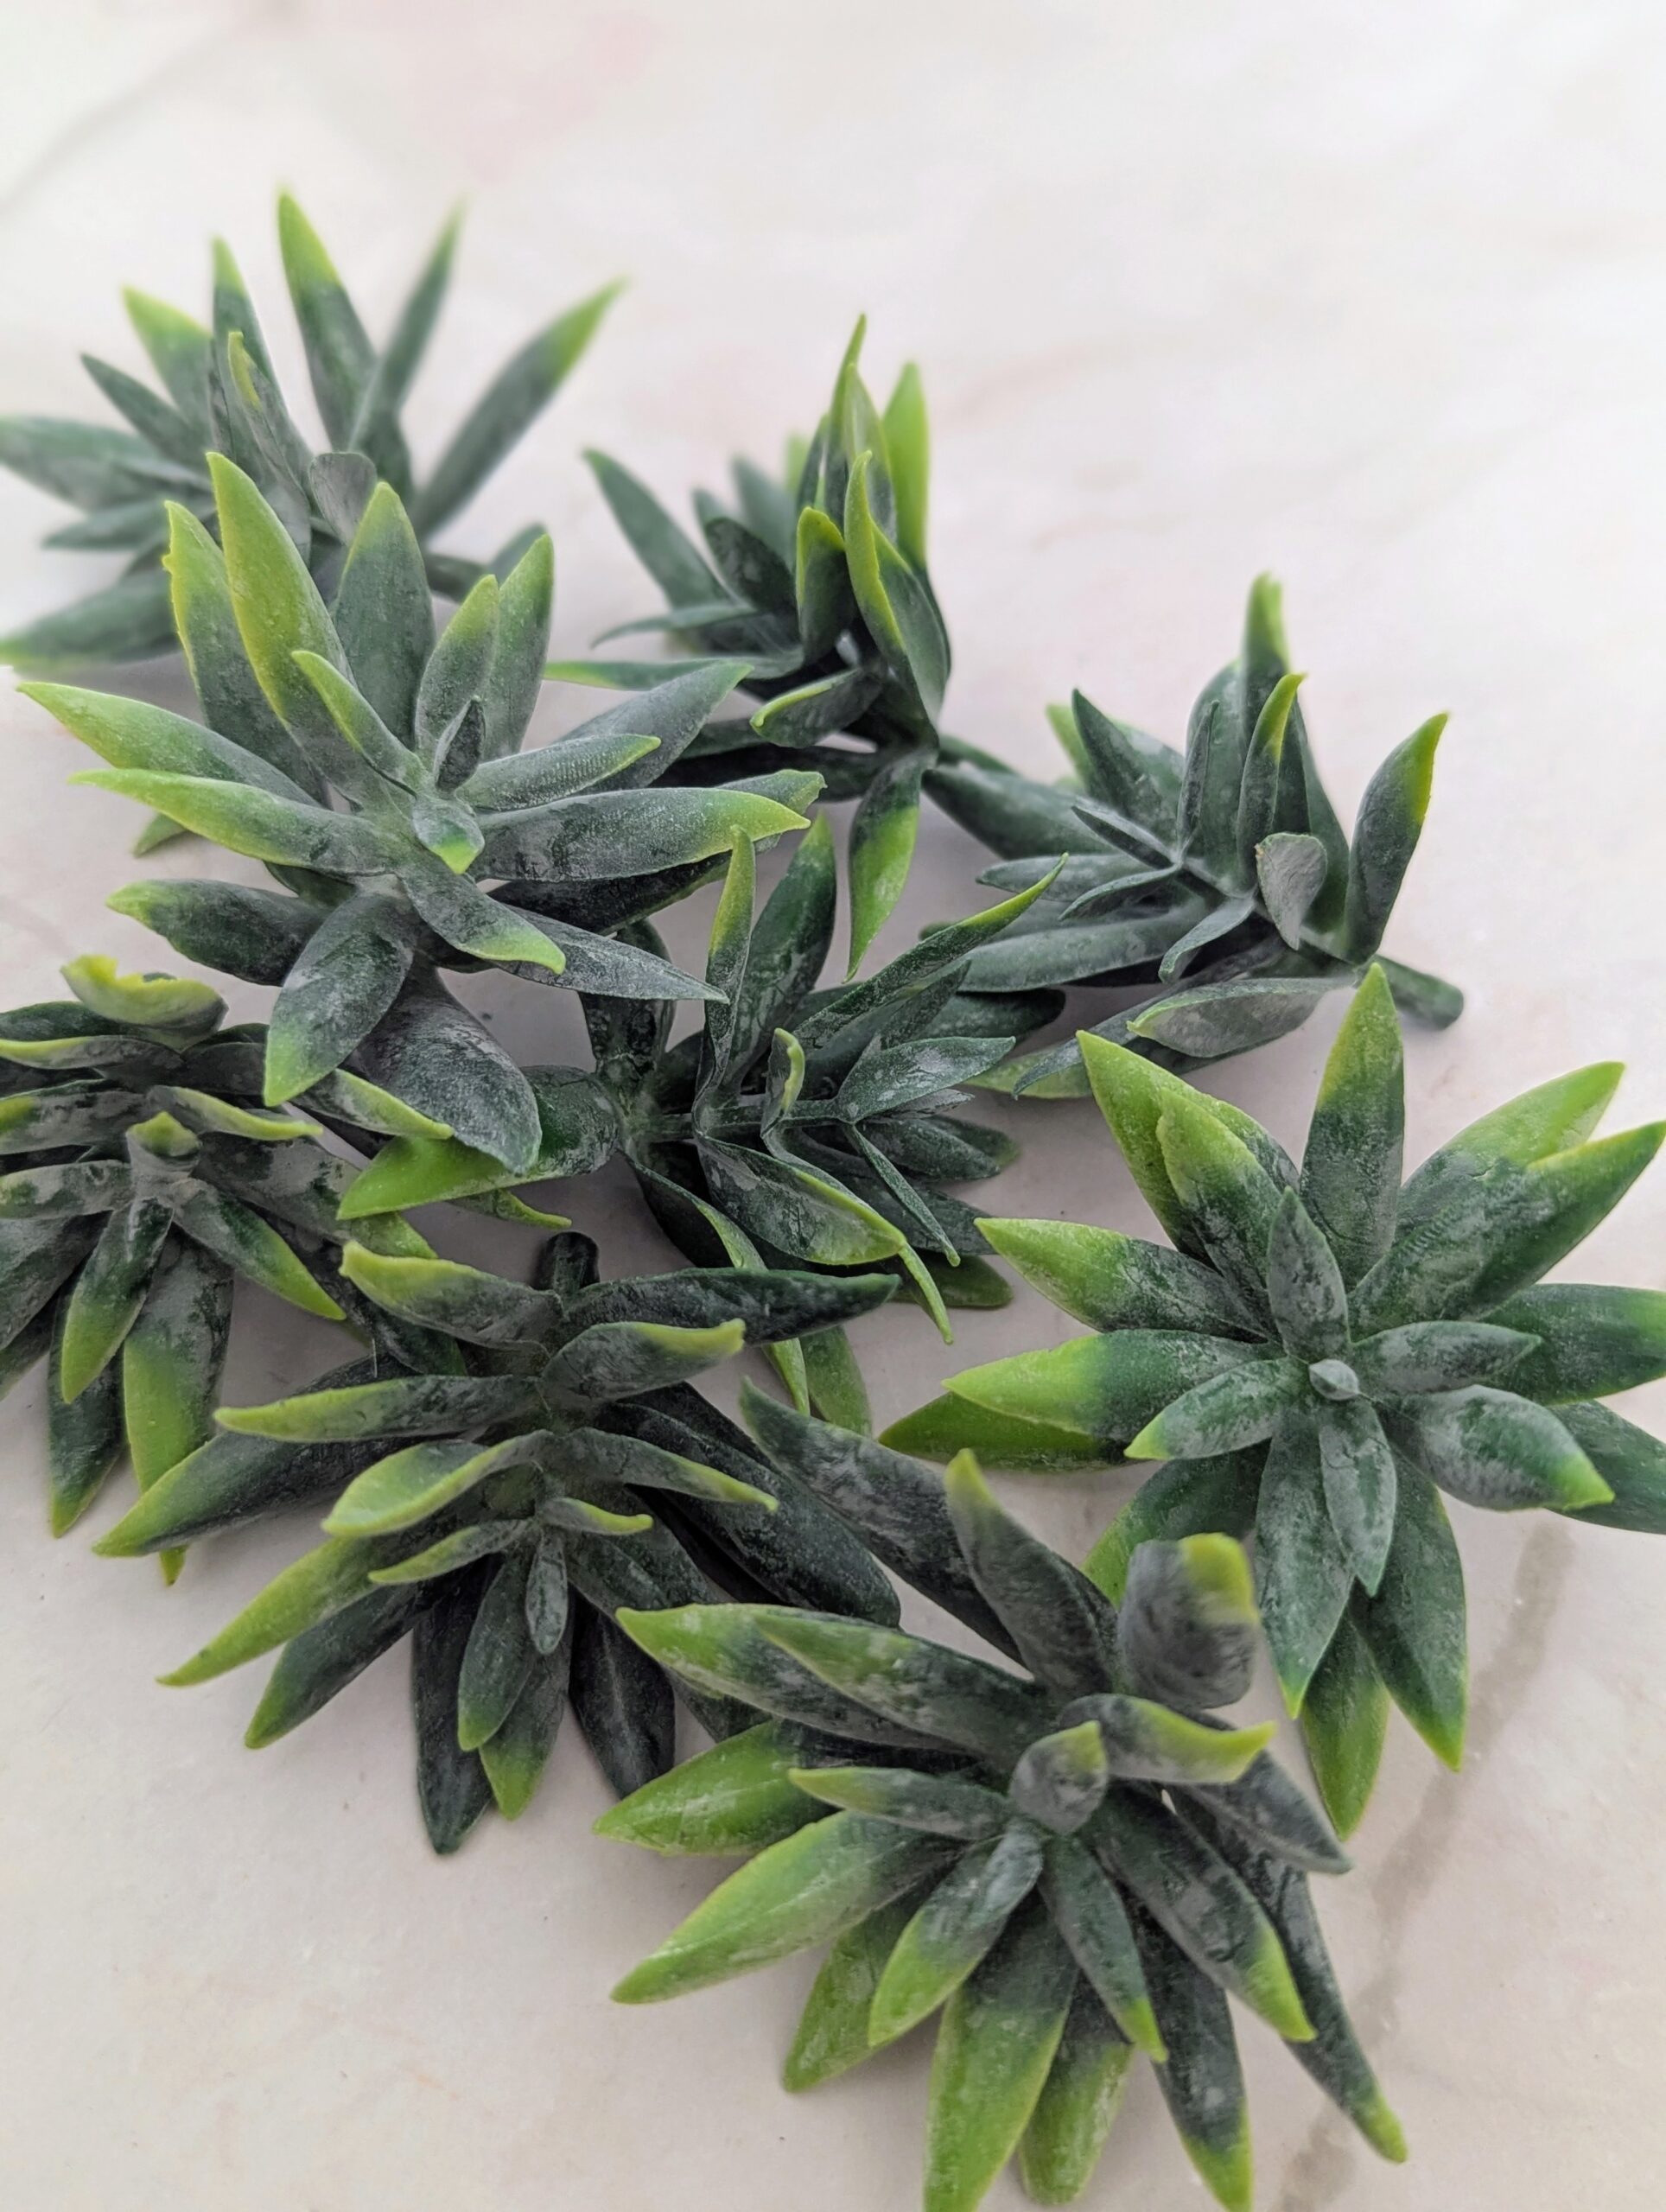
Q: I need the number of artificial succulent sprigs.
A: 9